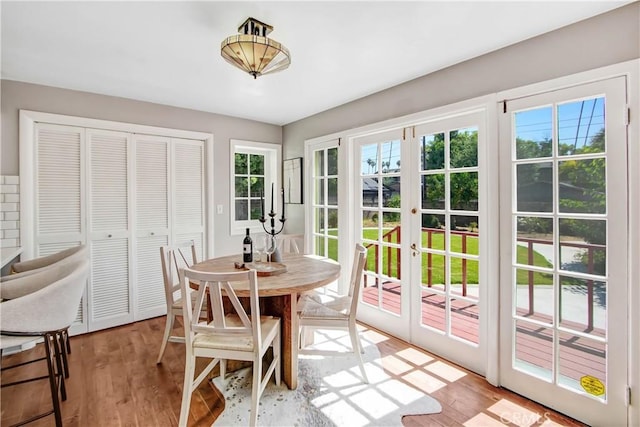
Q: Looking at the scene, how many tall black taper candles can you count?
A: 3